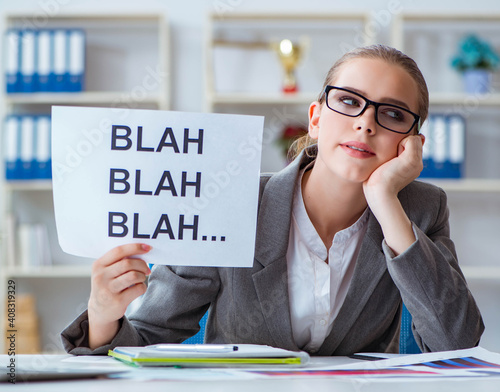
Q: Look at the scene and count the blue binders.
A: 11